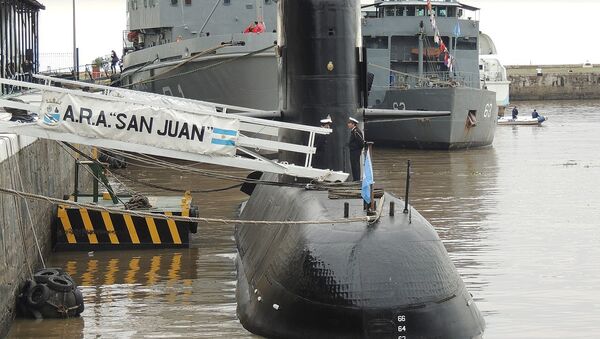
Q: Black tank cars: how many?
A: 0